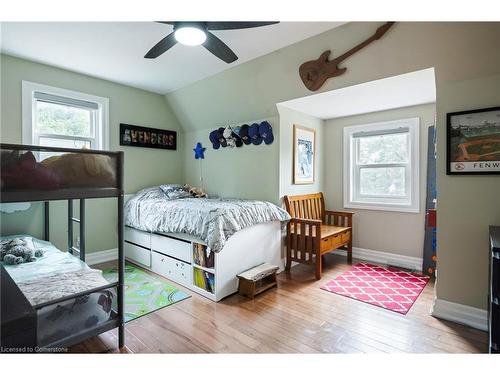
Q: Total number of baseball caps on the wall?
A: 7